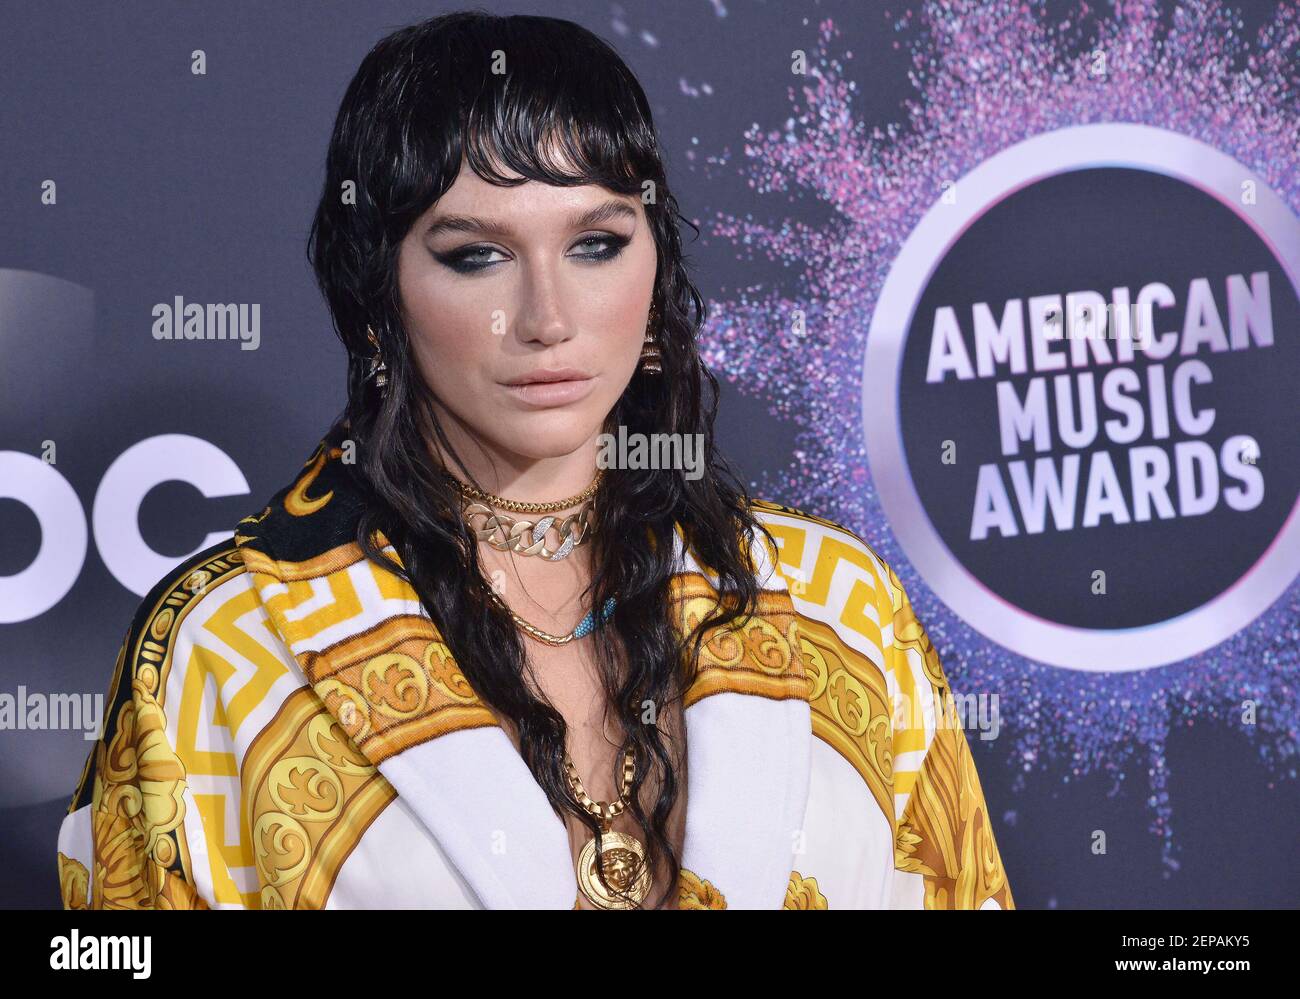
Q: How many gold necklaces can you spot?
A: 4